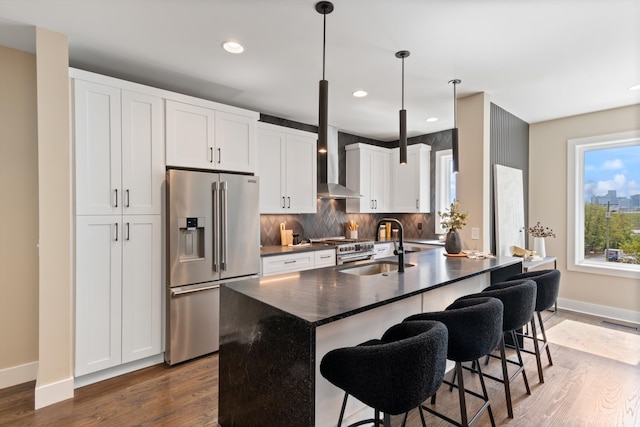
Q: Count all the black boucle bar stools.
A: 4